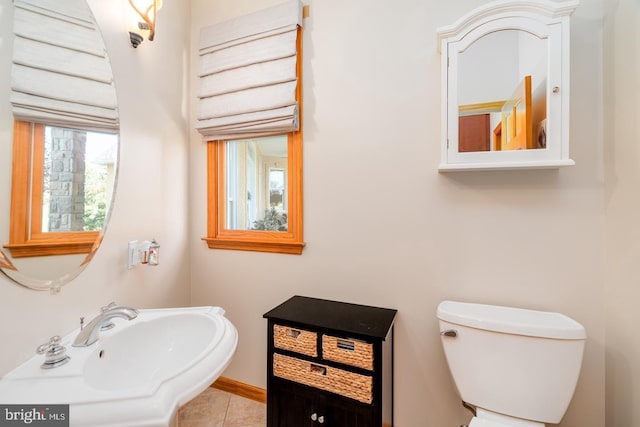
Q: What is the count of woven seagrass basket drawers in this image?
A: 3